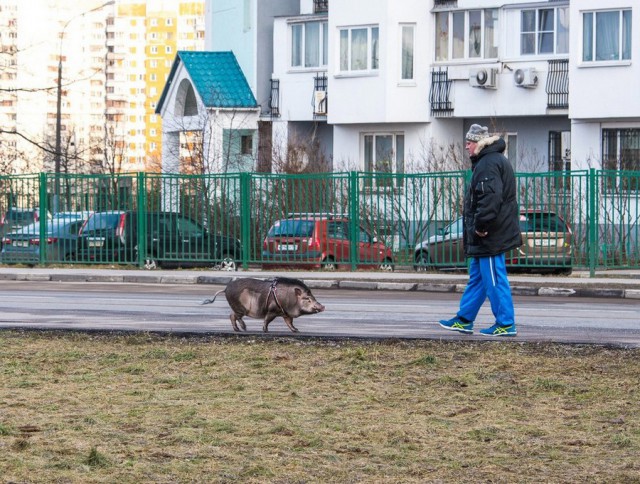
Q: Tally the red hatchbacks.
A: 1